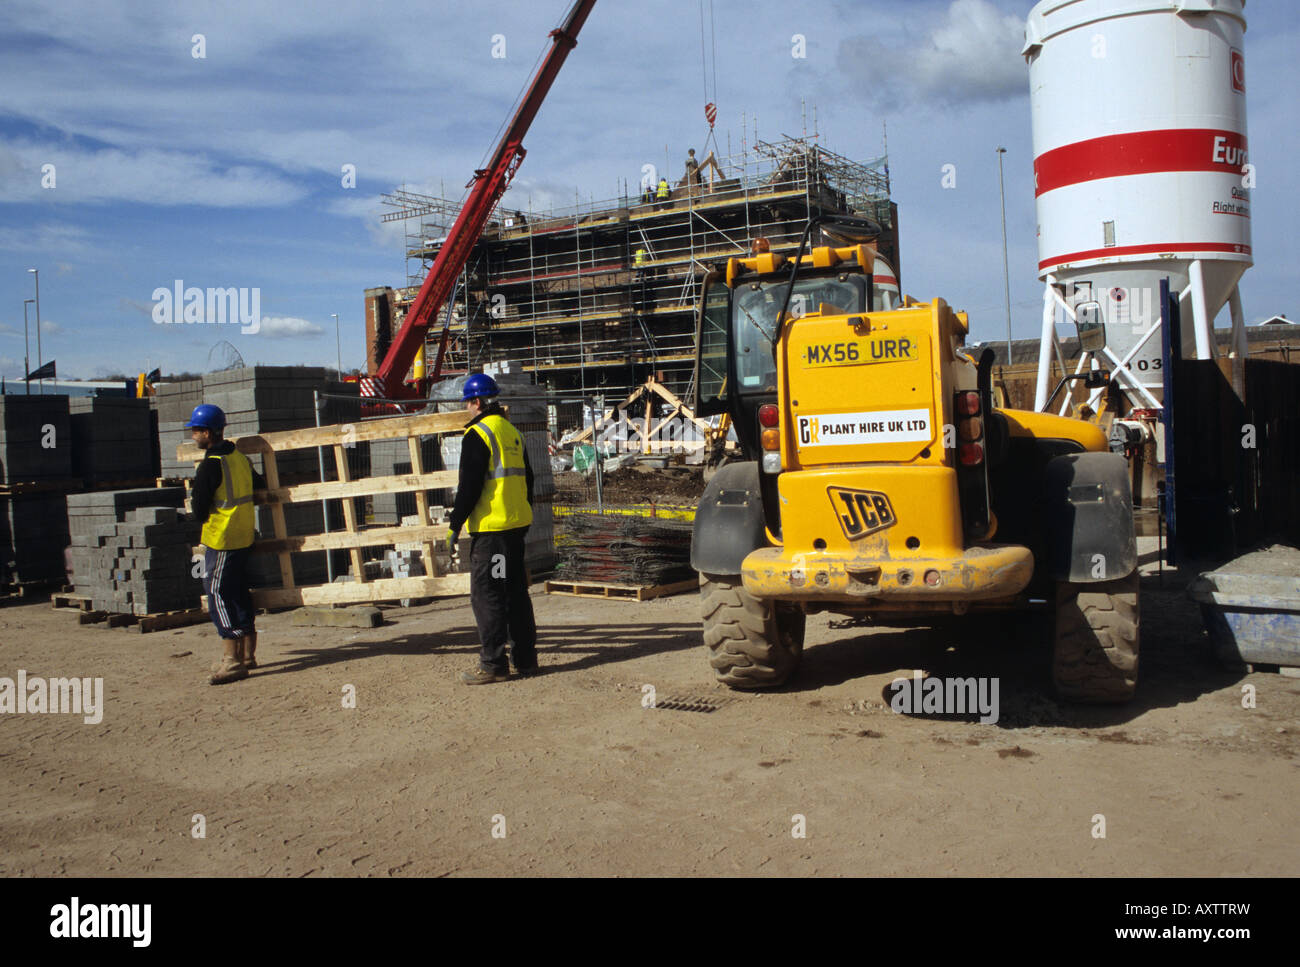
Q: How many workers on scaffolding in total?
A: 3